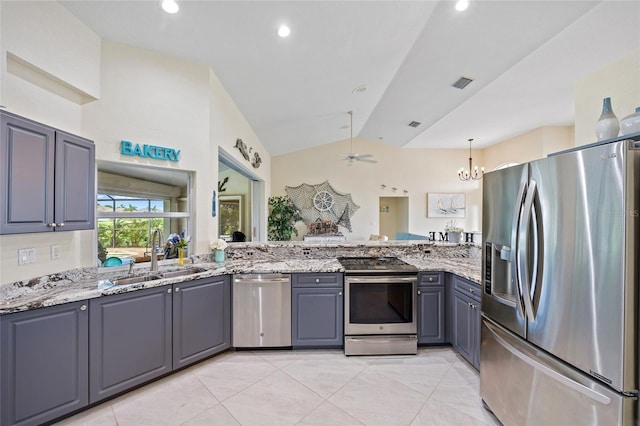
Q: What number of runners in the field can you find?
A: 0